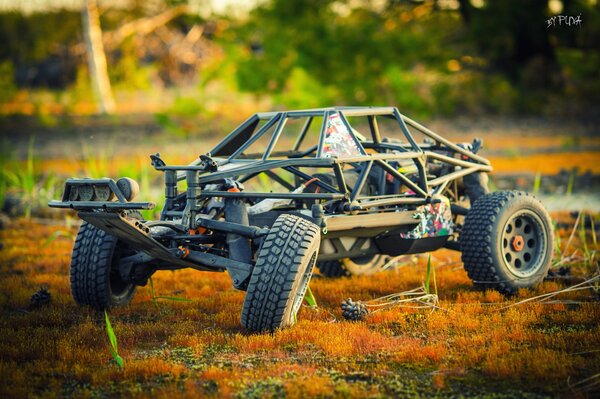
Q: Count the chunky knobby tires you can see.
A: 4